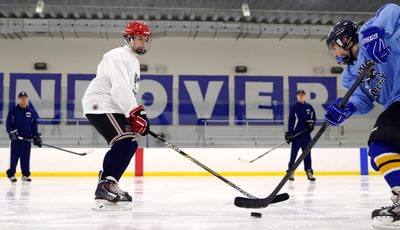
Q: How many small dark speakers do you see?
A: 4